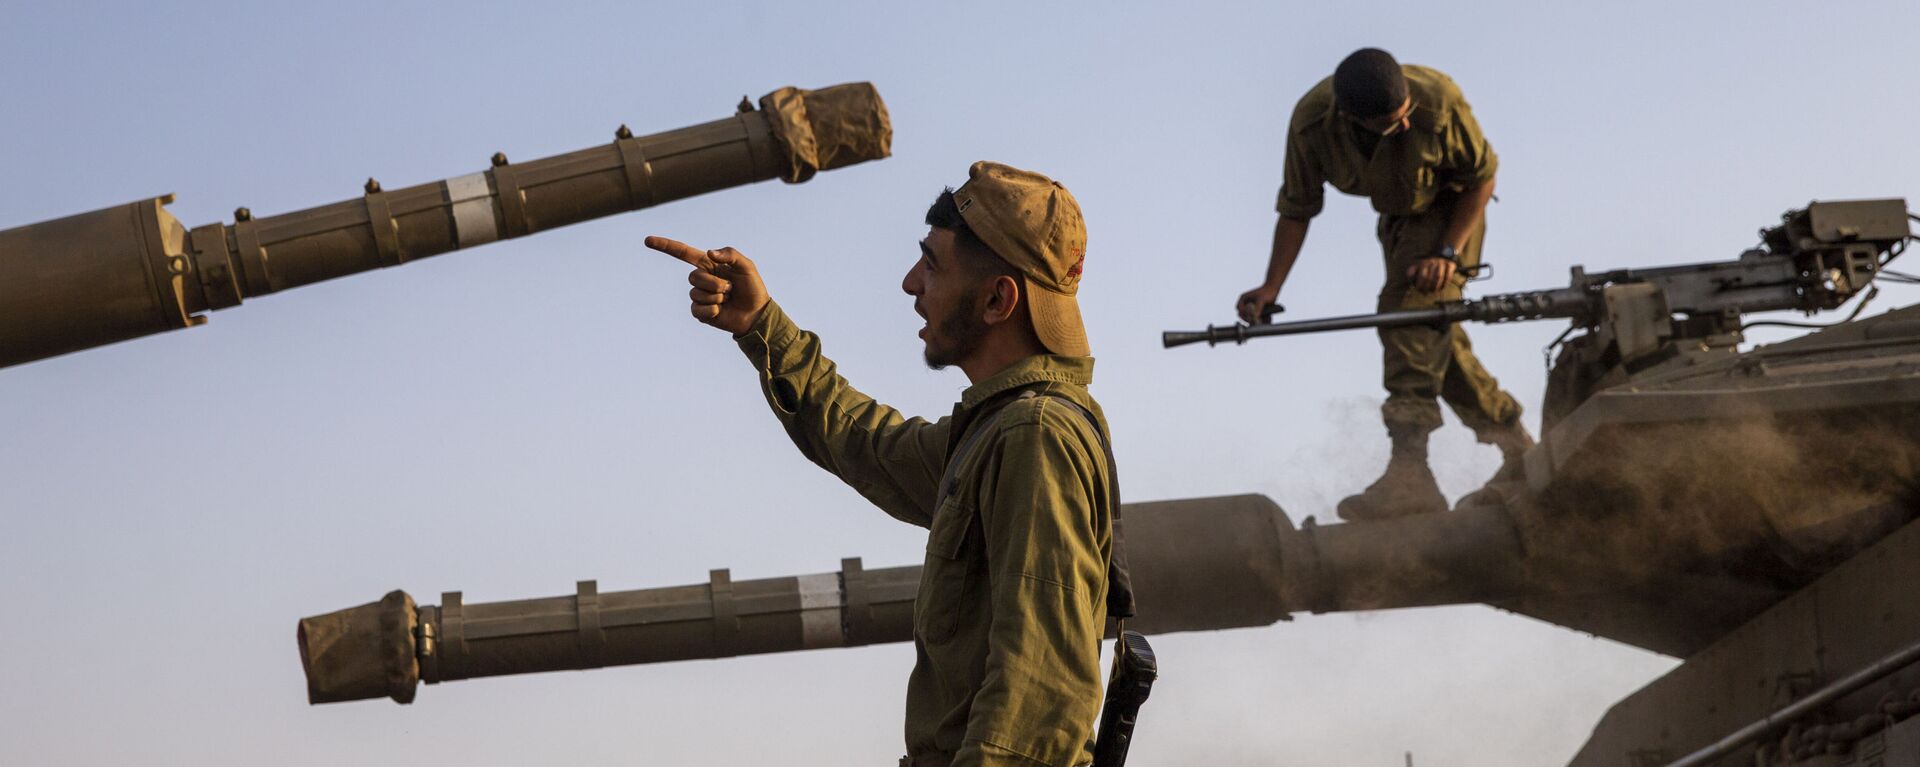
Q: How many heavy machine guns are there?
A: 1